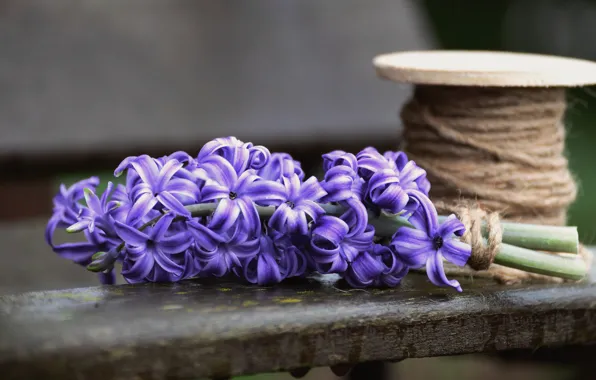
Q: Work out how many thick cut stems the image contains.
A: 2